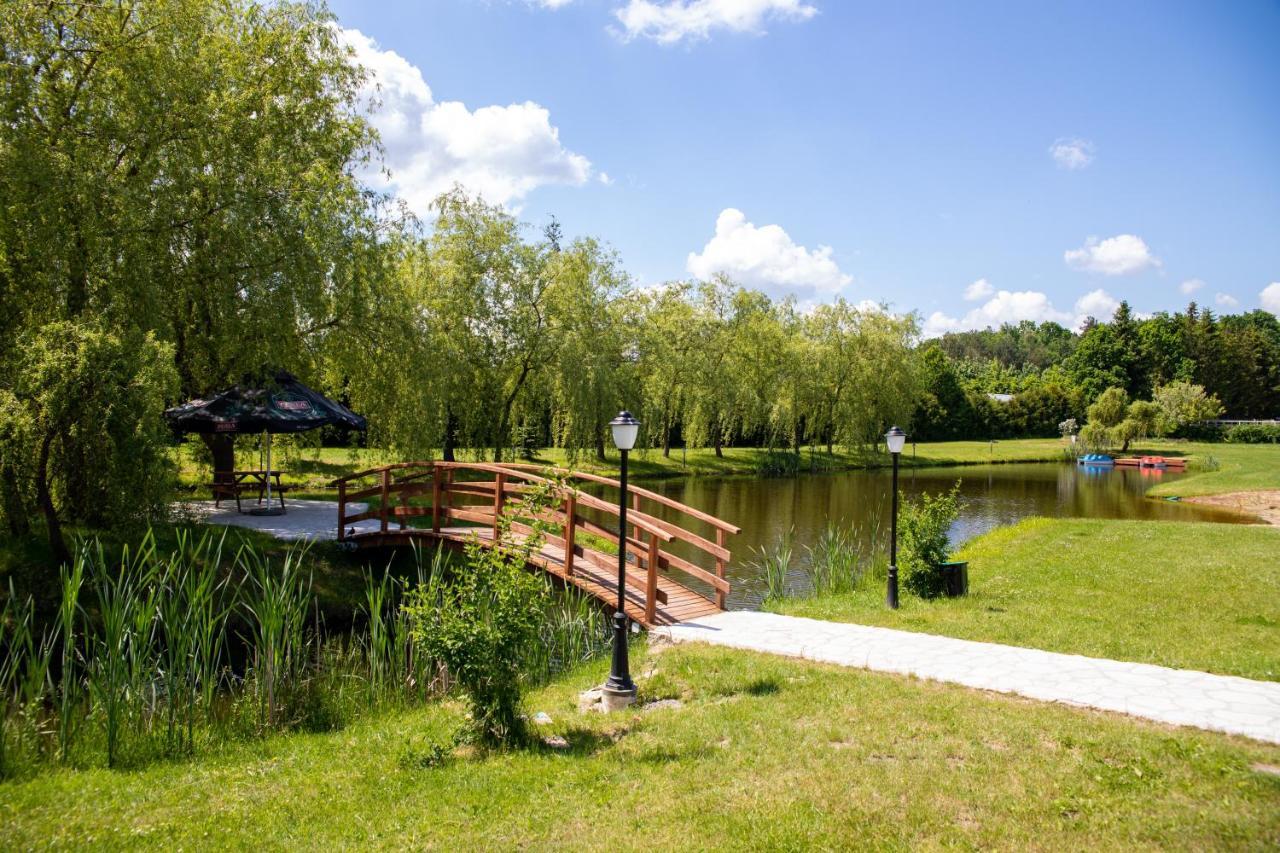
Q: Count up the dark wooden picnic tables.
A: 1